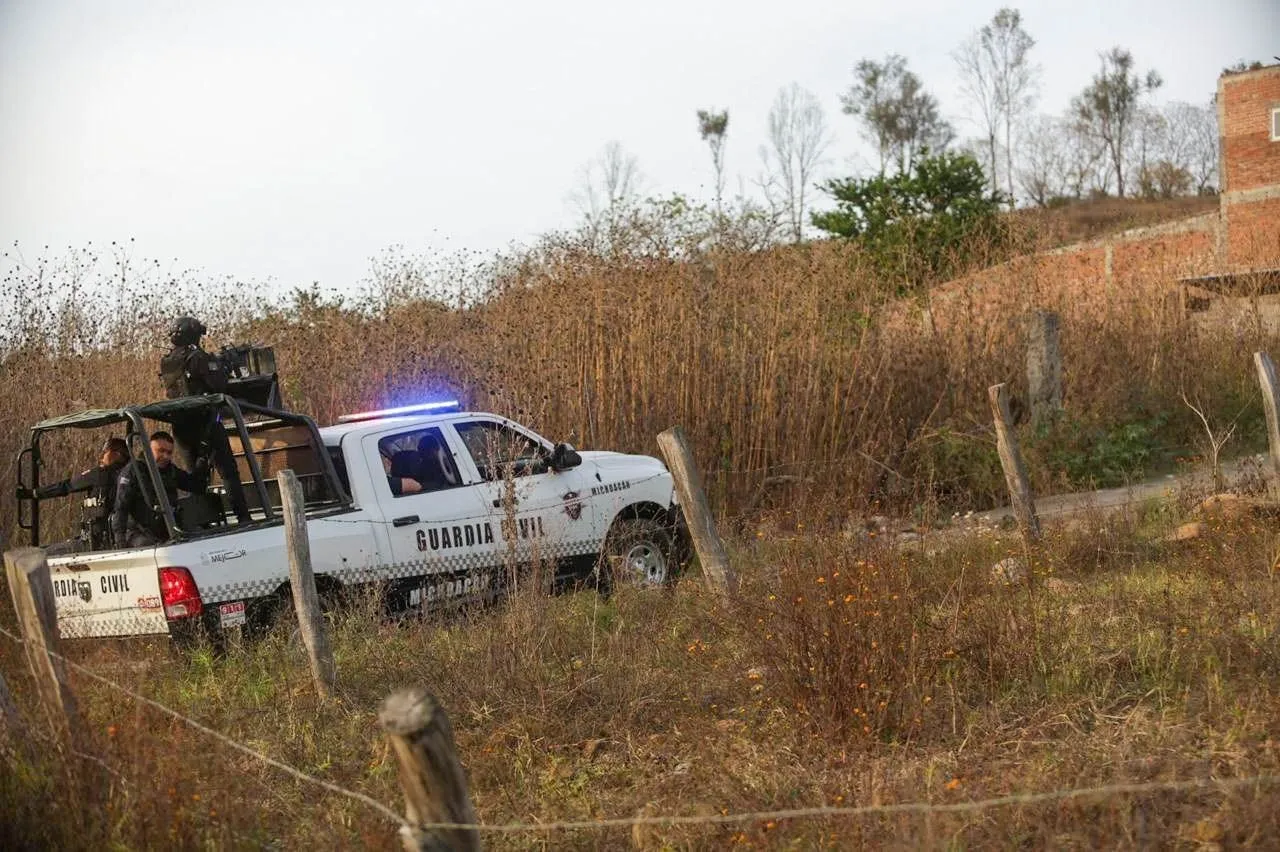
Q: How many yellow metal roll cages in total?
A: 0